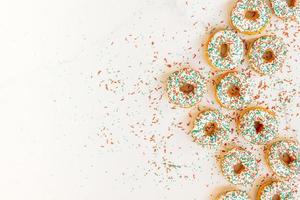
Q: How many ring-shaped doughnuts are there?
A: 12